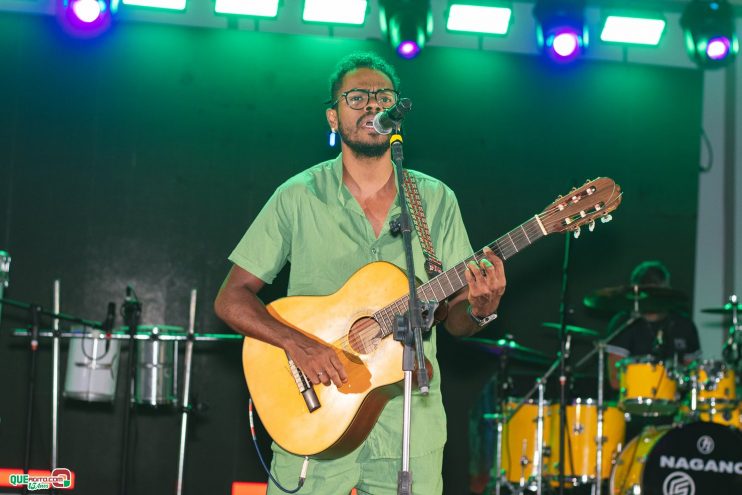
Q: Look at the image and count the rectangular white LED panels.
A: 5